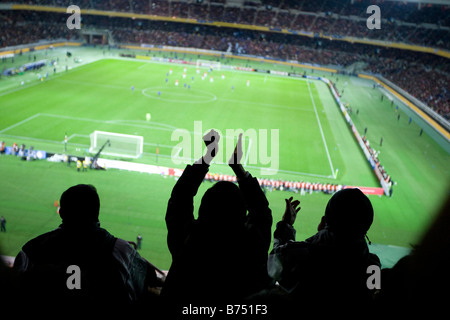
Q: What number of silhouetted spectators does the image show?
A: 3